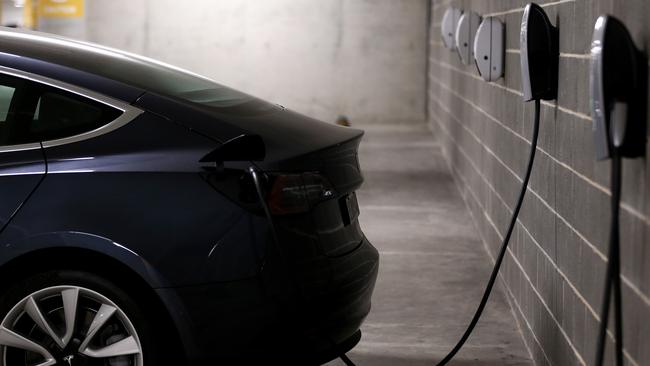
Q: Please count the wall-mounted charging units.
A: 5